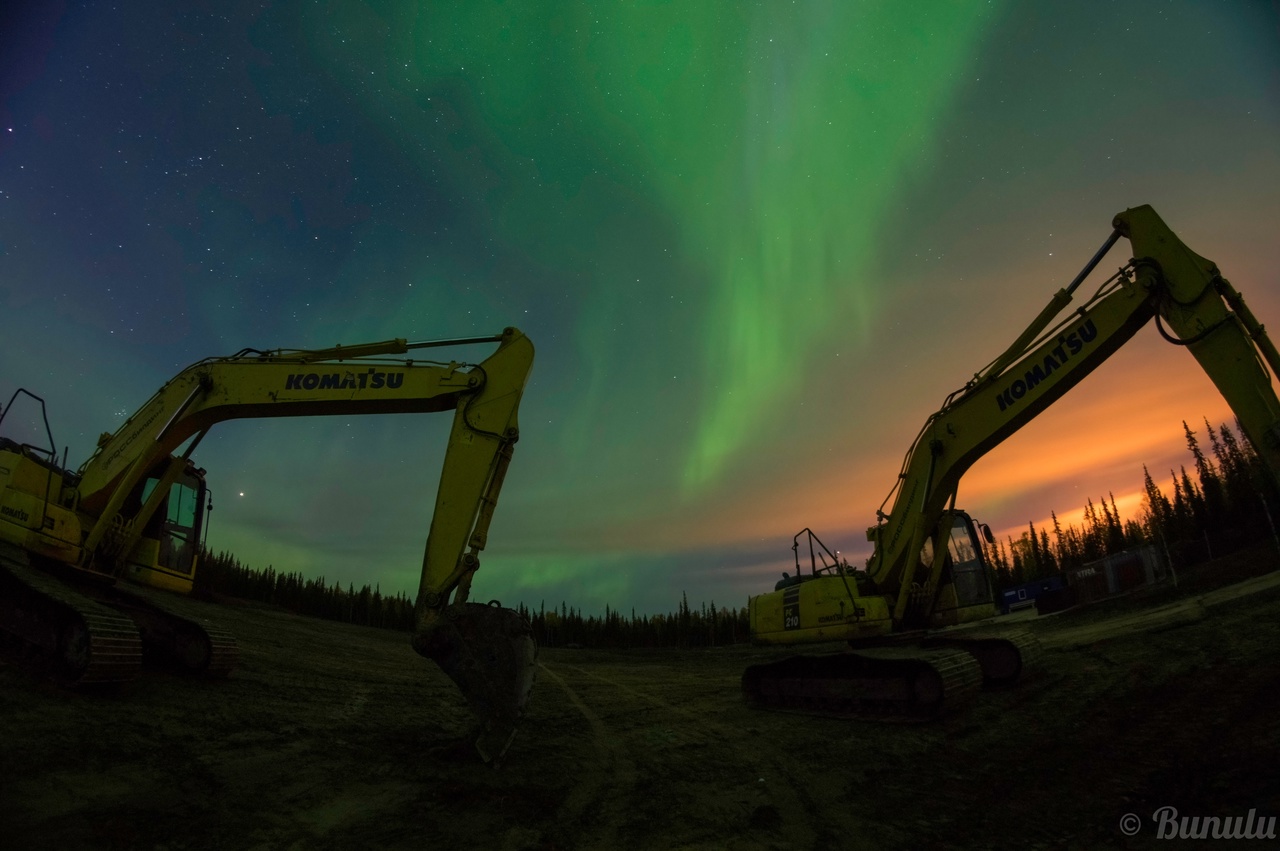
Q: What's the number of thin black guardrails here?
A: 2